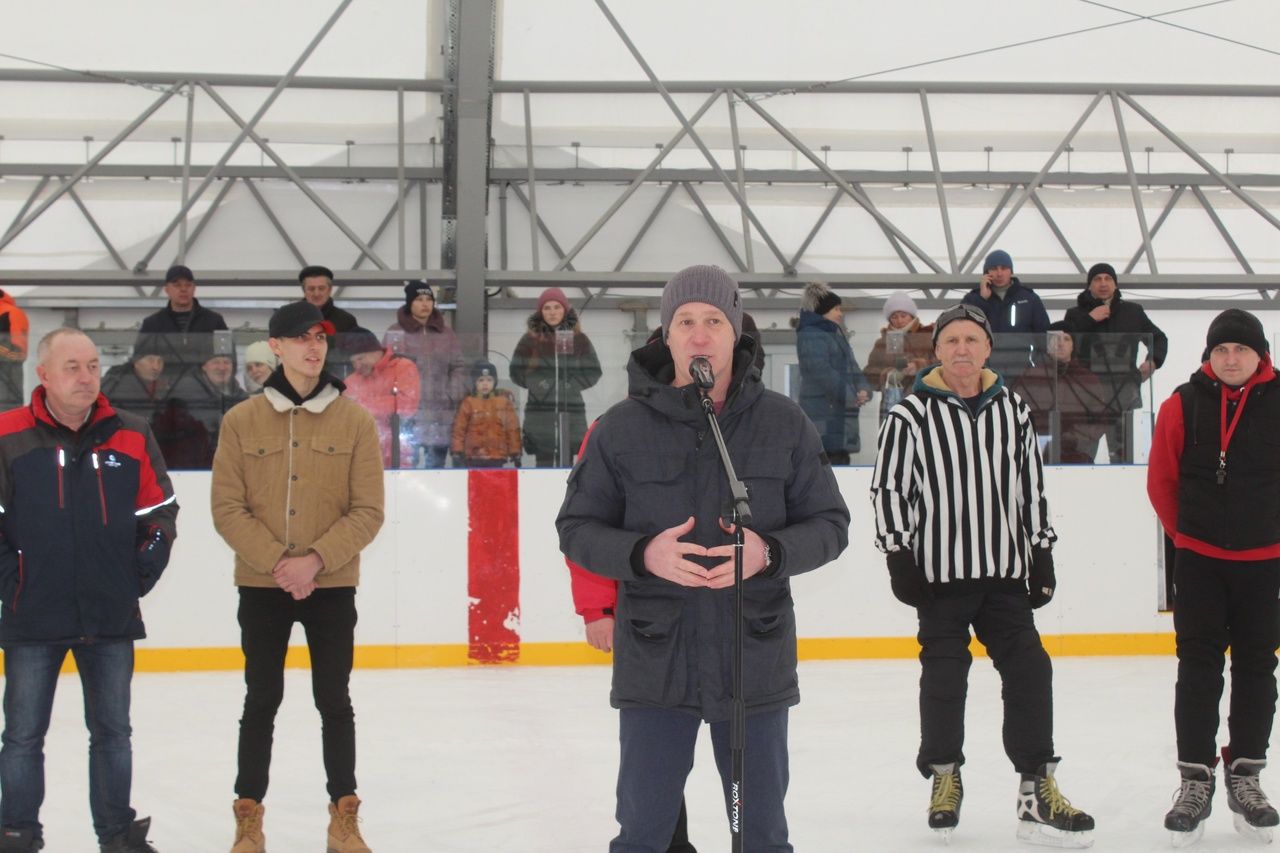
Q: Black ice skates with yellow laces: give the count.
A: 2